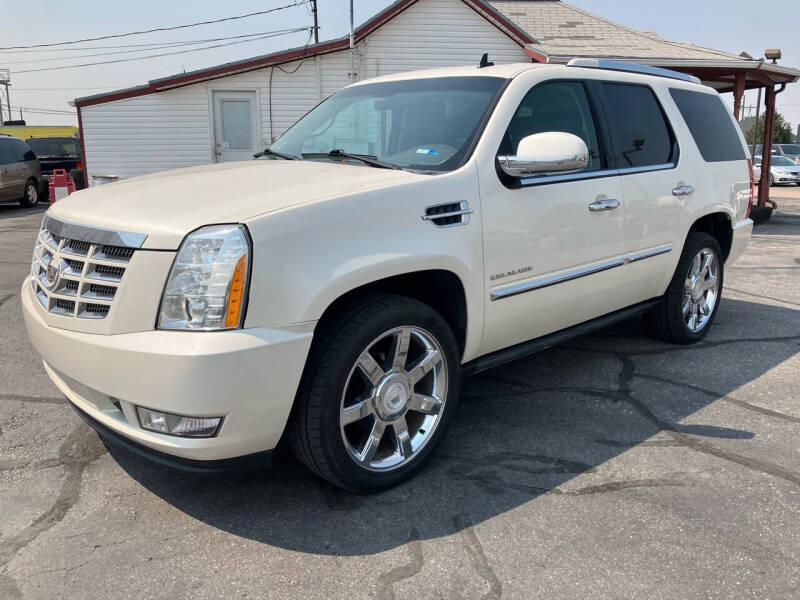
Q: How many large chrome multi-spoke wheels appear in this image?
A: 2